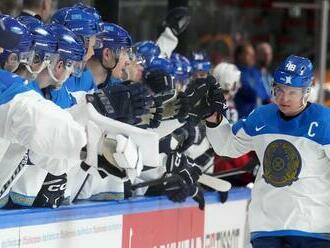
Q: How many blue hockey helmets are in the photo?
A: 10